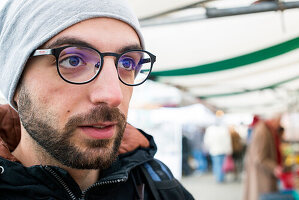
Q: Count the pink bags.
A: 1